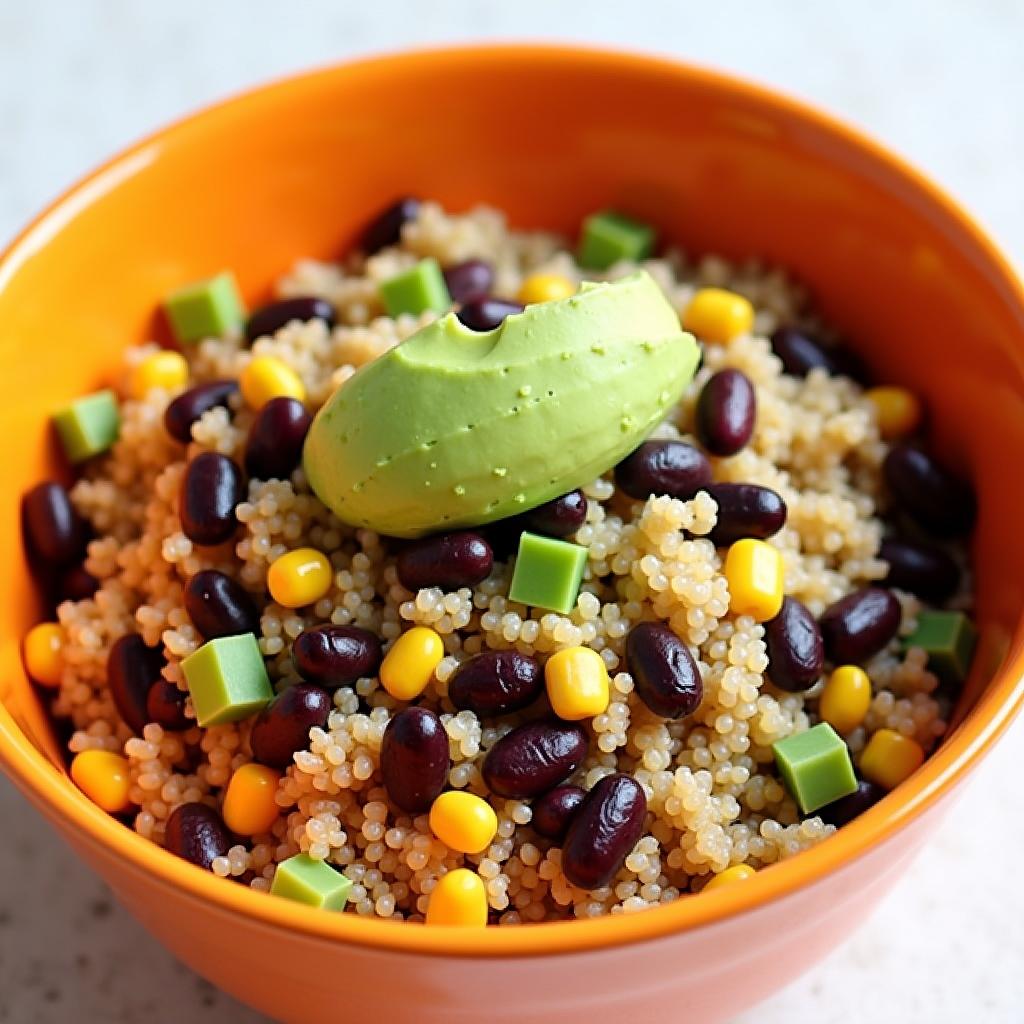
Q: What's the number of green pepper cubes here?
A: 9